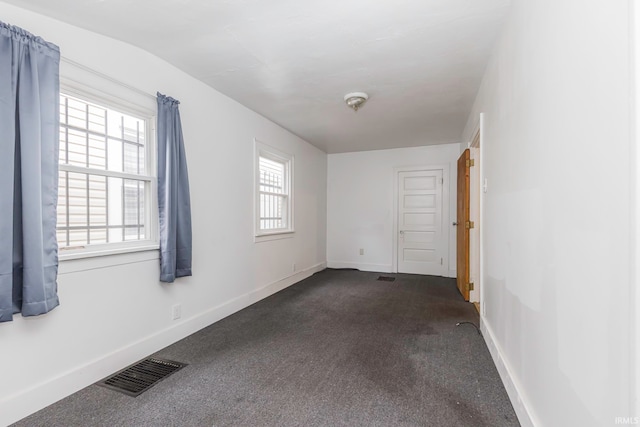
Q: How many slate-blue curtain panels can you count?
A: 2